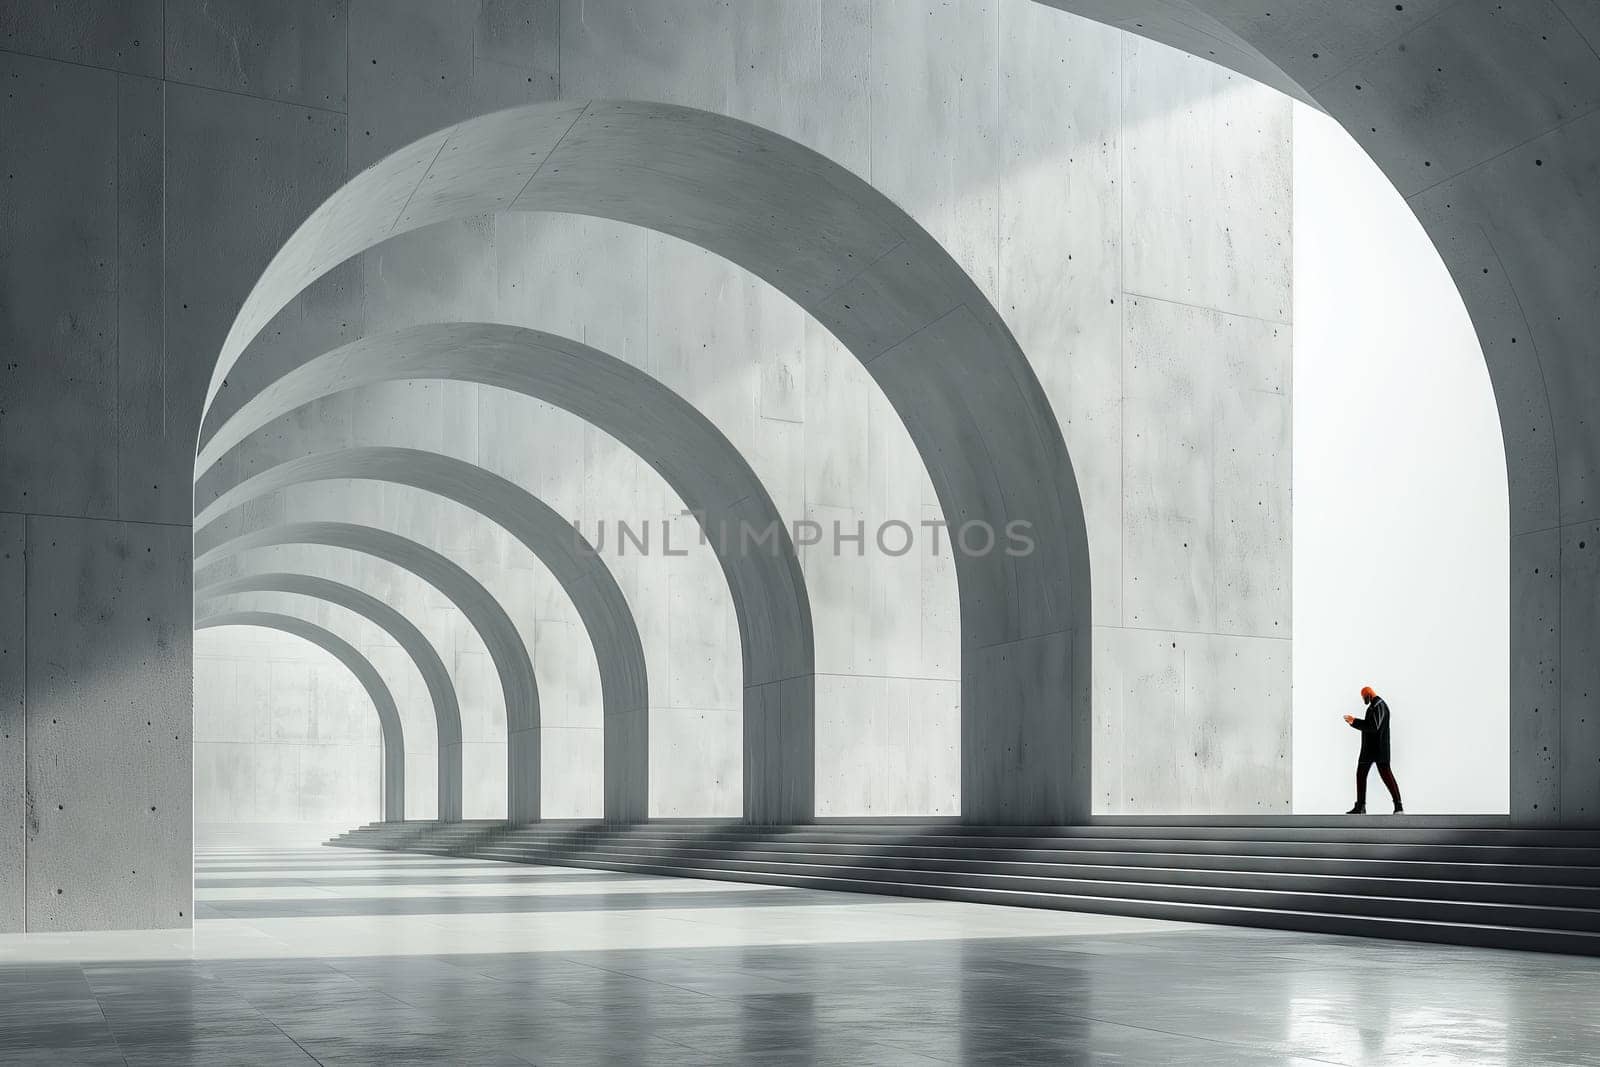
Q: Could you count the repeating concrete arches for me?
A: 6